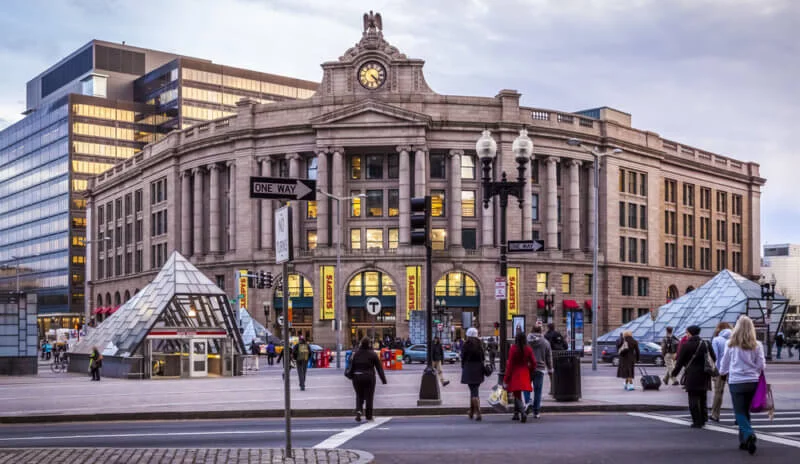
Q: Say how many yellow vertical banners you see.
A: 4